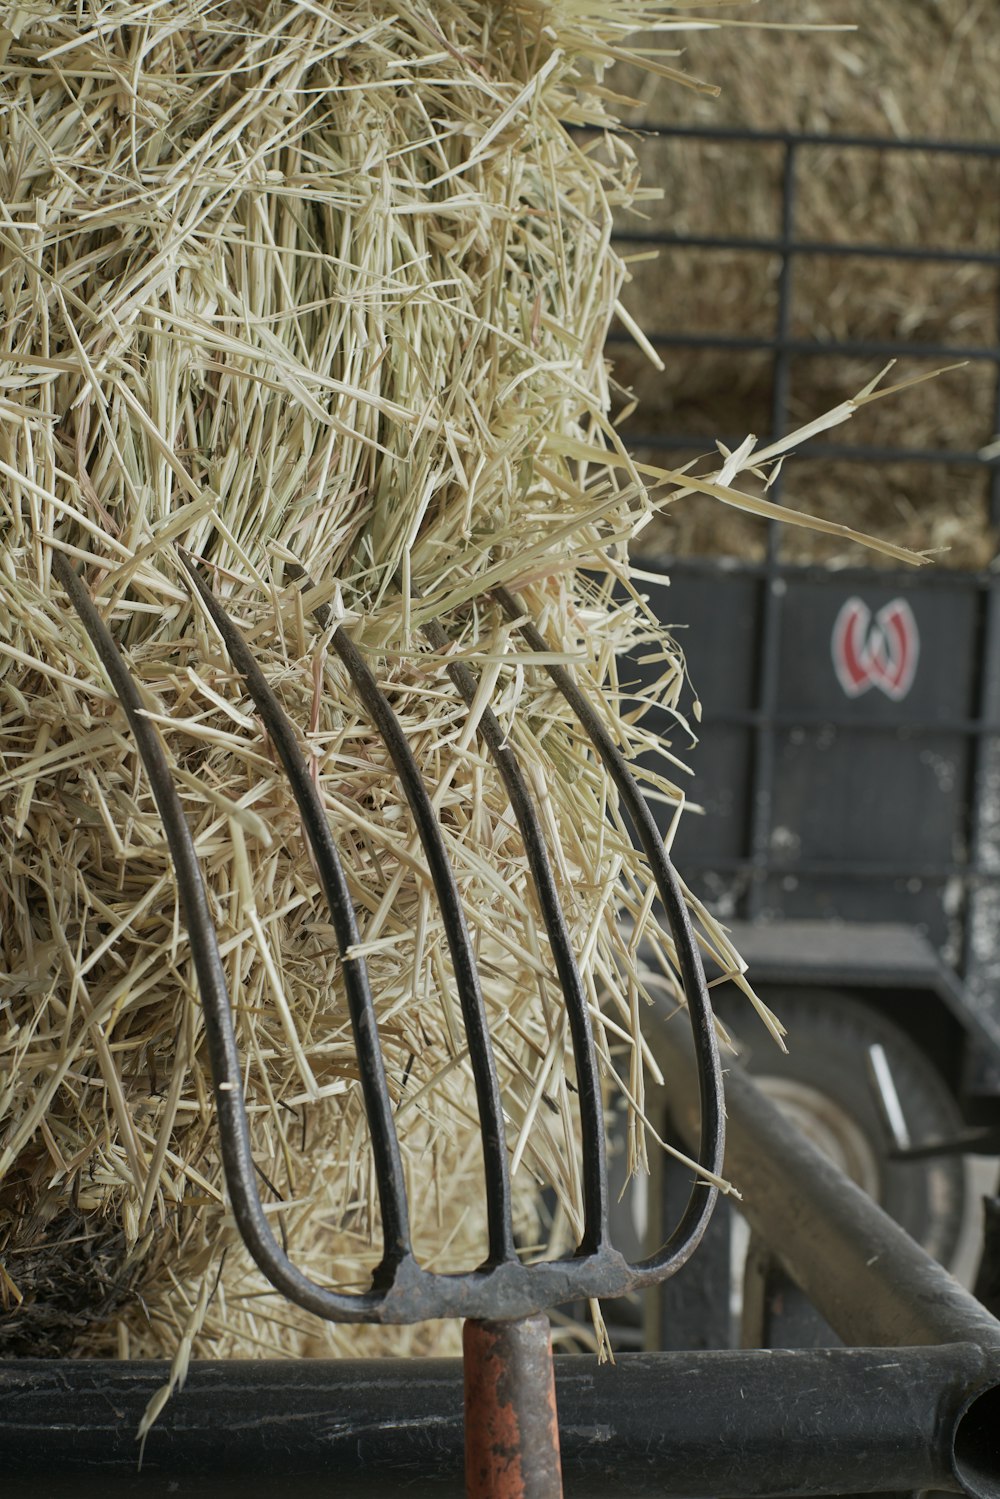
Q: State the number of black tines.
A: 5